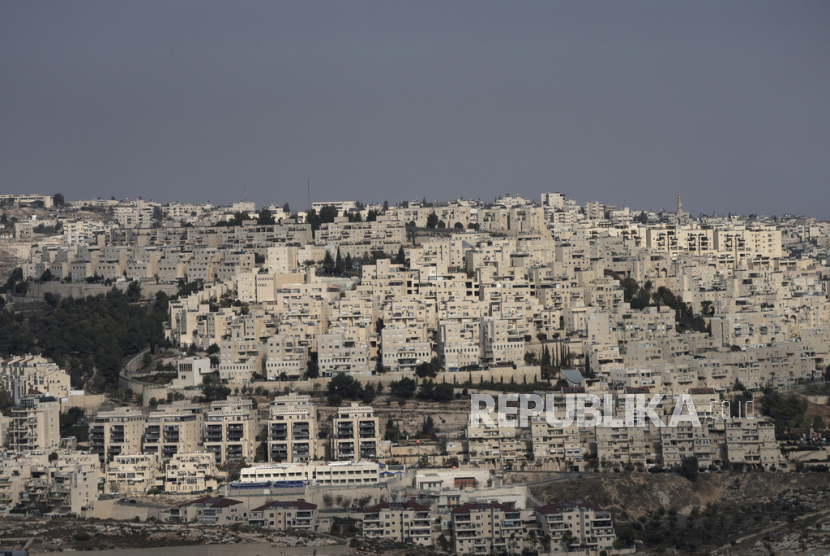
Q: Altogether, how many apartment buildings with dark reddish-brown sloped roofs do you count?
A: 5